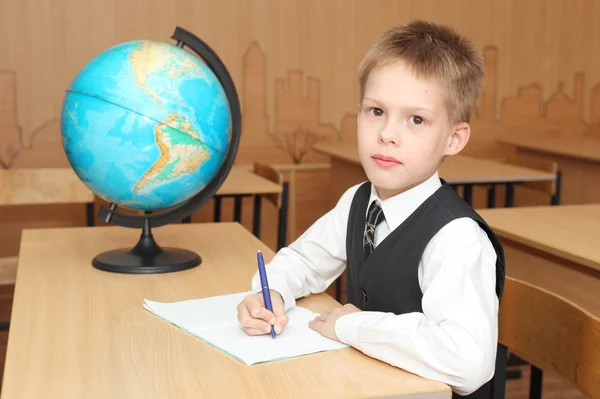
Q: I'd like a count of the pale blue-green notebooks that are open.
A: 1